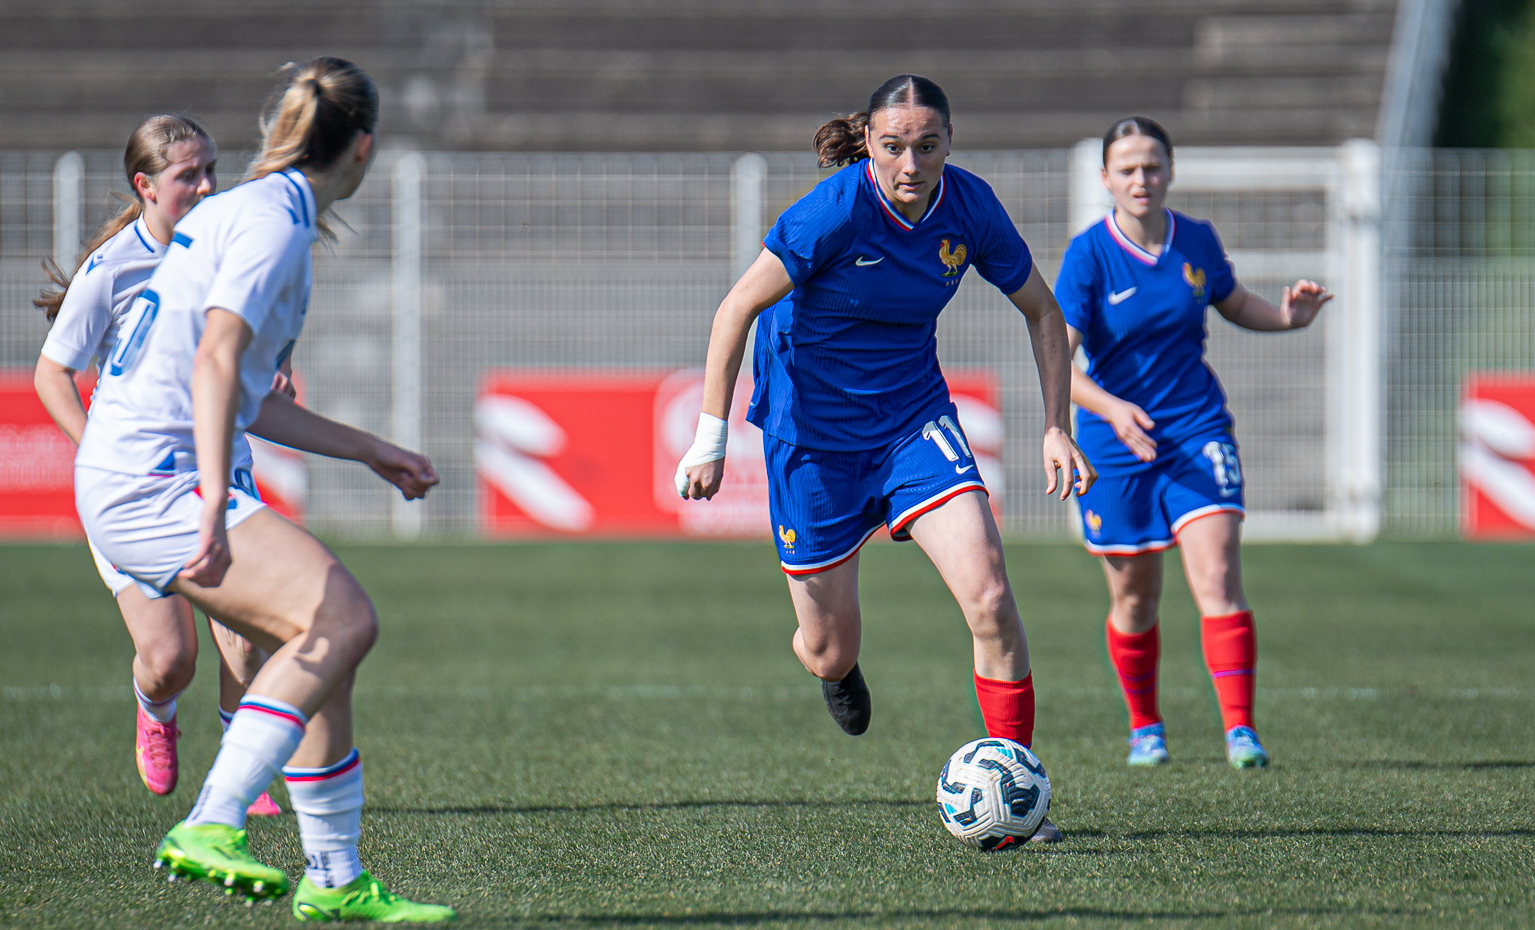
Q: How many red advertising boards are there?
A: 3